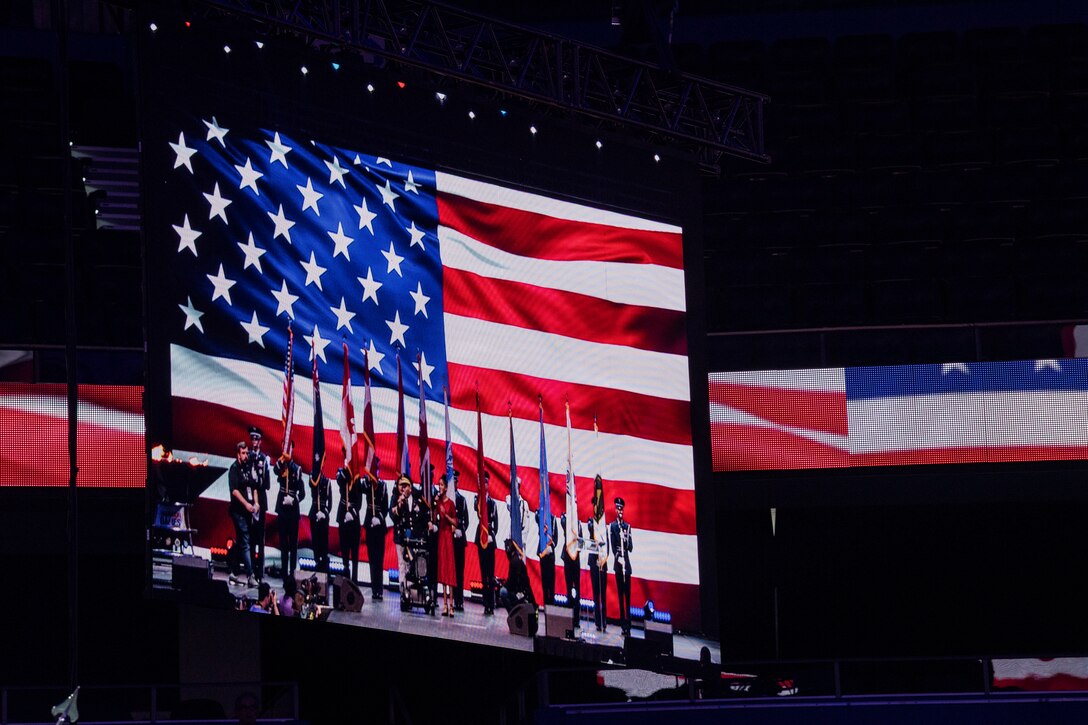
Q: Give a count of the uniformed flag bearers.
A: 12